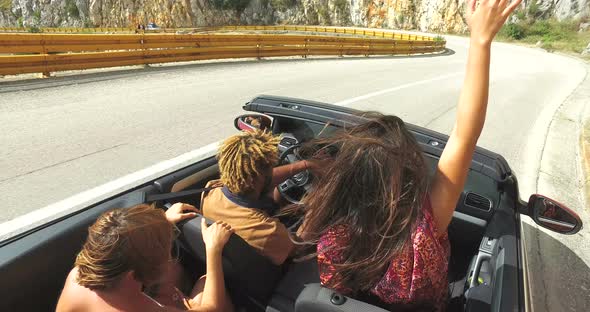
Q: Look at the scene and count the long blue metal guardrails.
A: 0